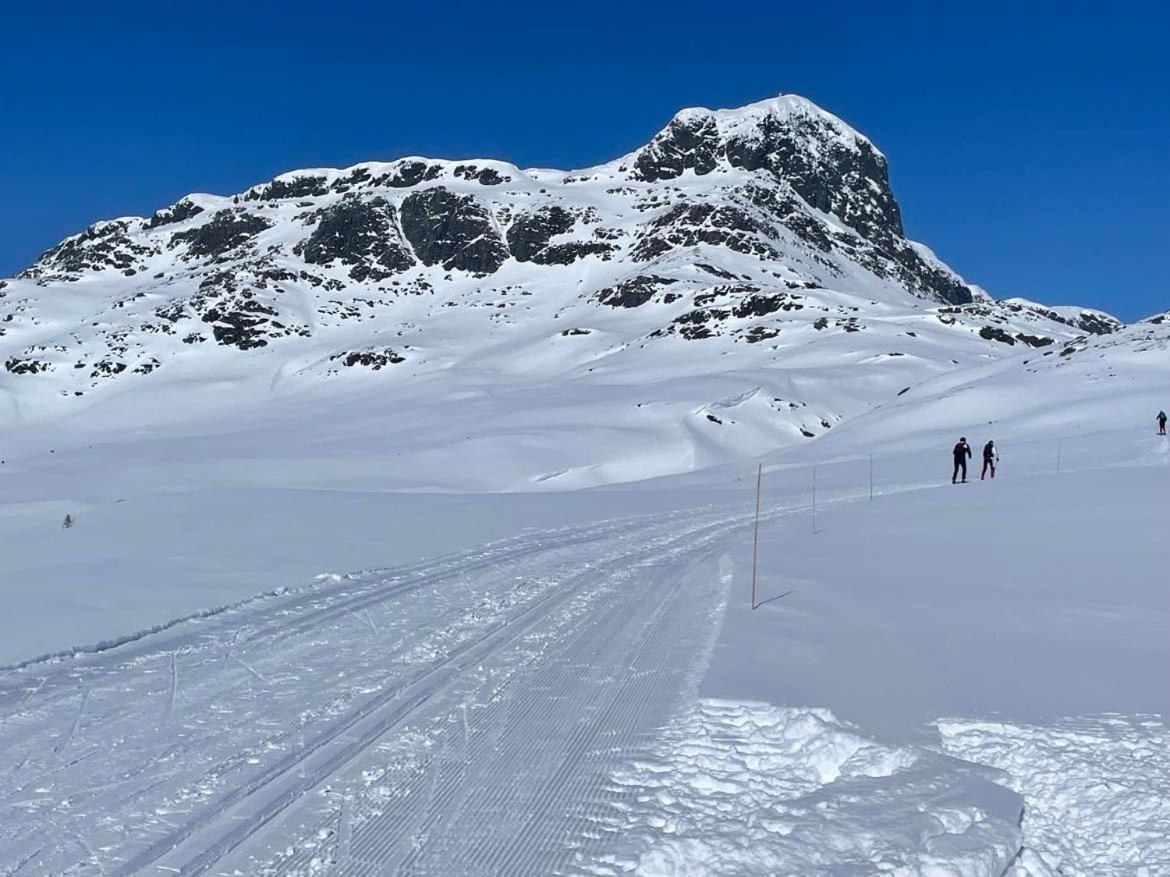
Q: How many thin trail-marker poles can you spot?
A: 4